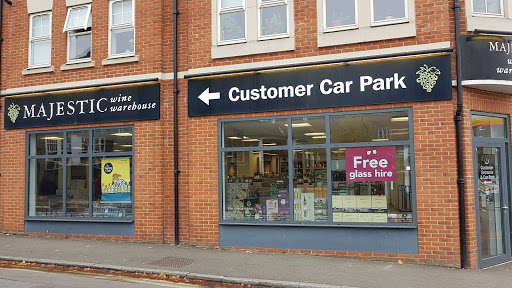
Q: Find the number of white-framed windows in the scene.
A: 8